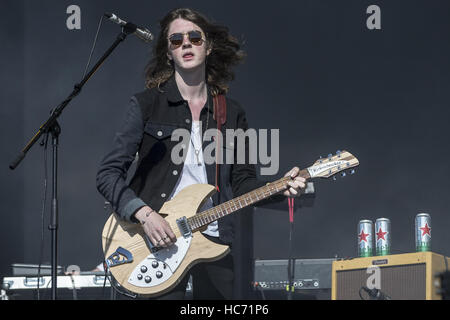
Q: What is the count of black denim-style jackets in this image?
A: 1